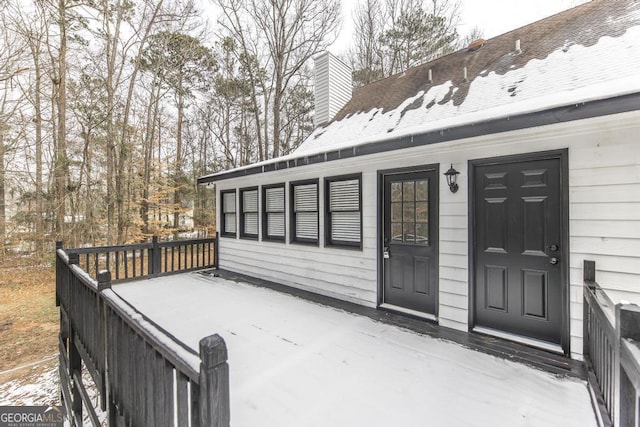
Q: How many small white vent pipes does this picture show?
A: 3